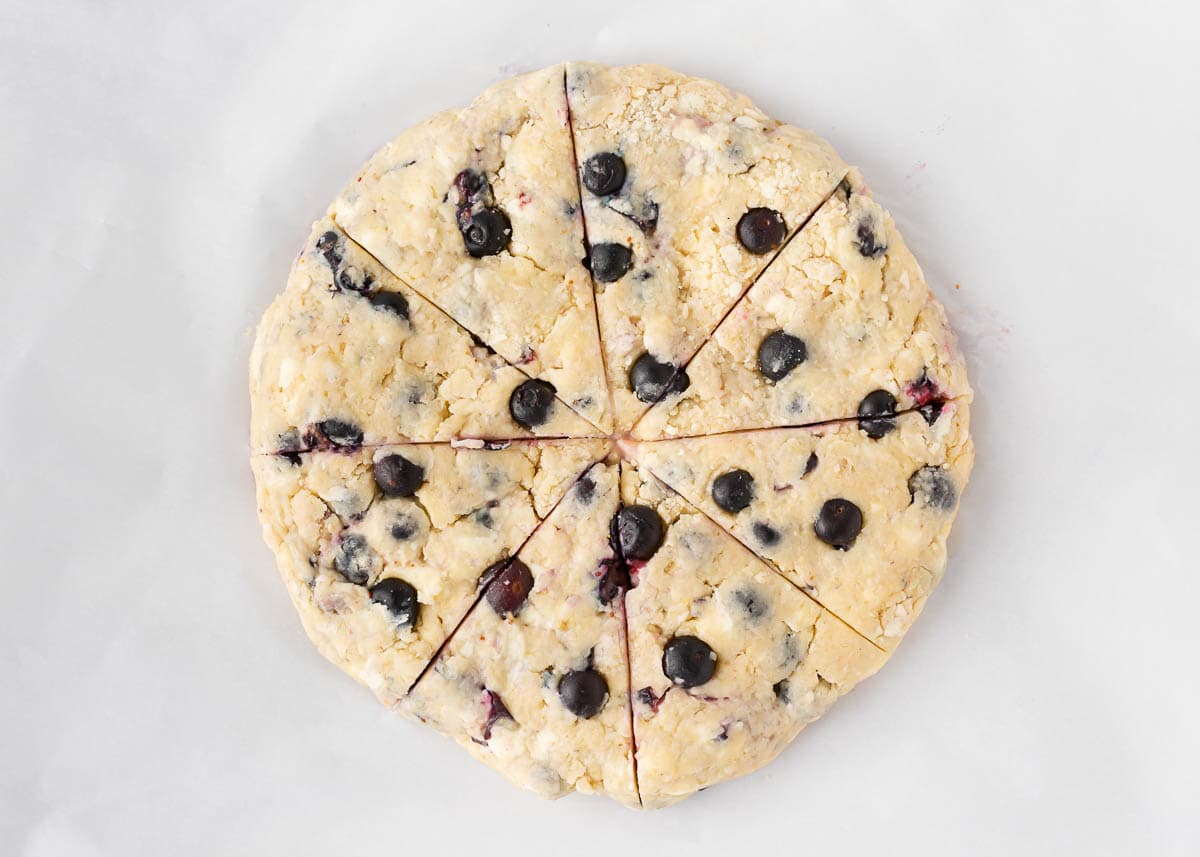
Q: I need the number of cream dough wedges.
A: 8